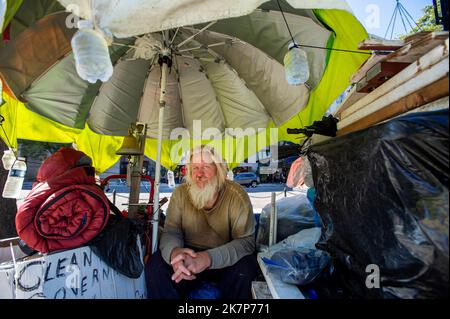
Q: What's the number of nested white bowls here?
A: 0